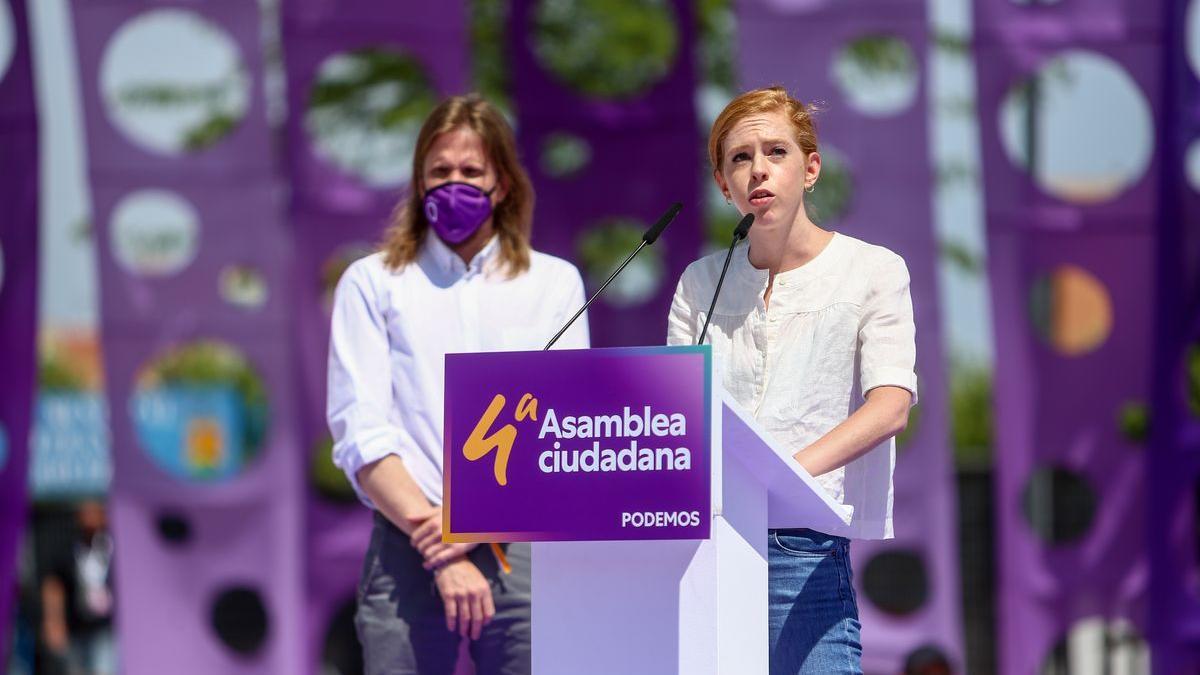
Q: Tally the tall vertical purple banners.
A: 7